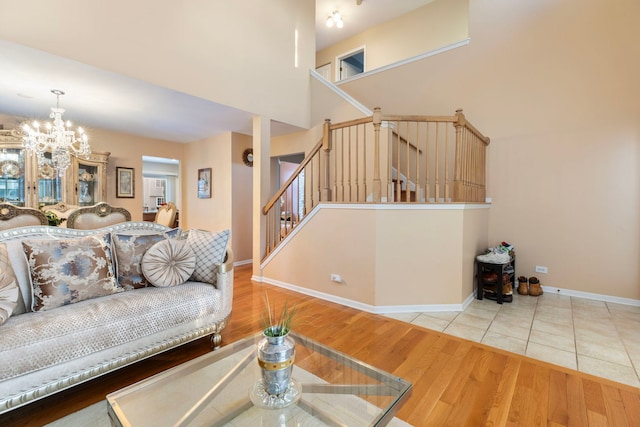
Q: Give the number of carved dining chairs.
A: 4